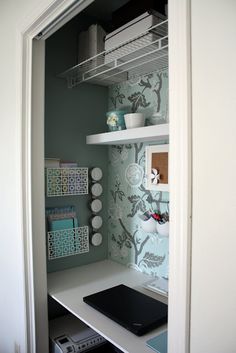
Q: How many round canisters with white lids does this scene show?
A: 5